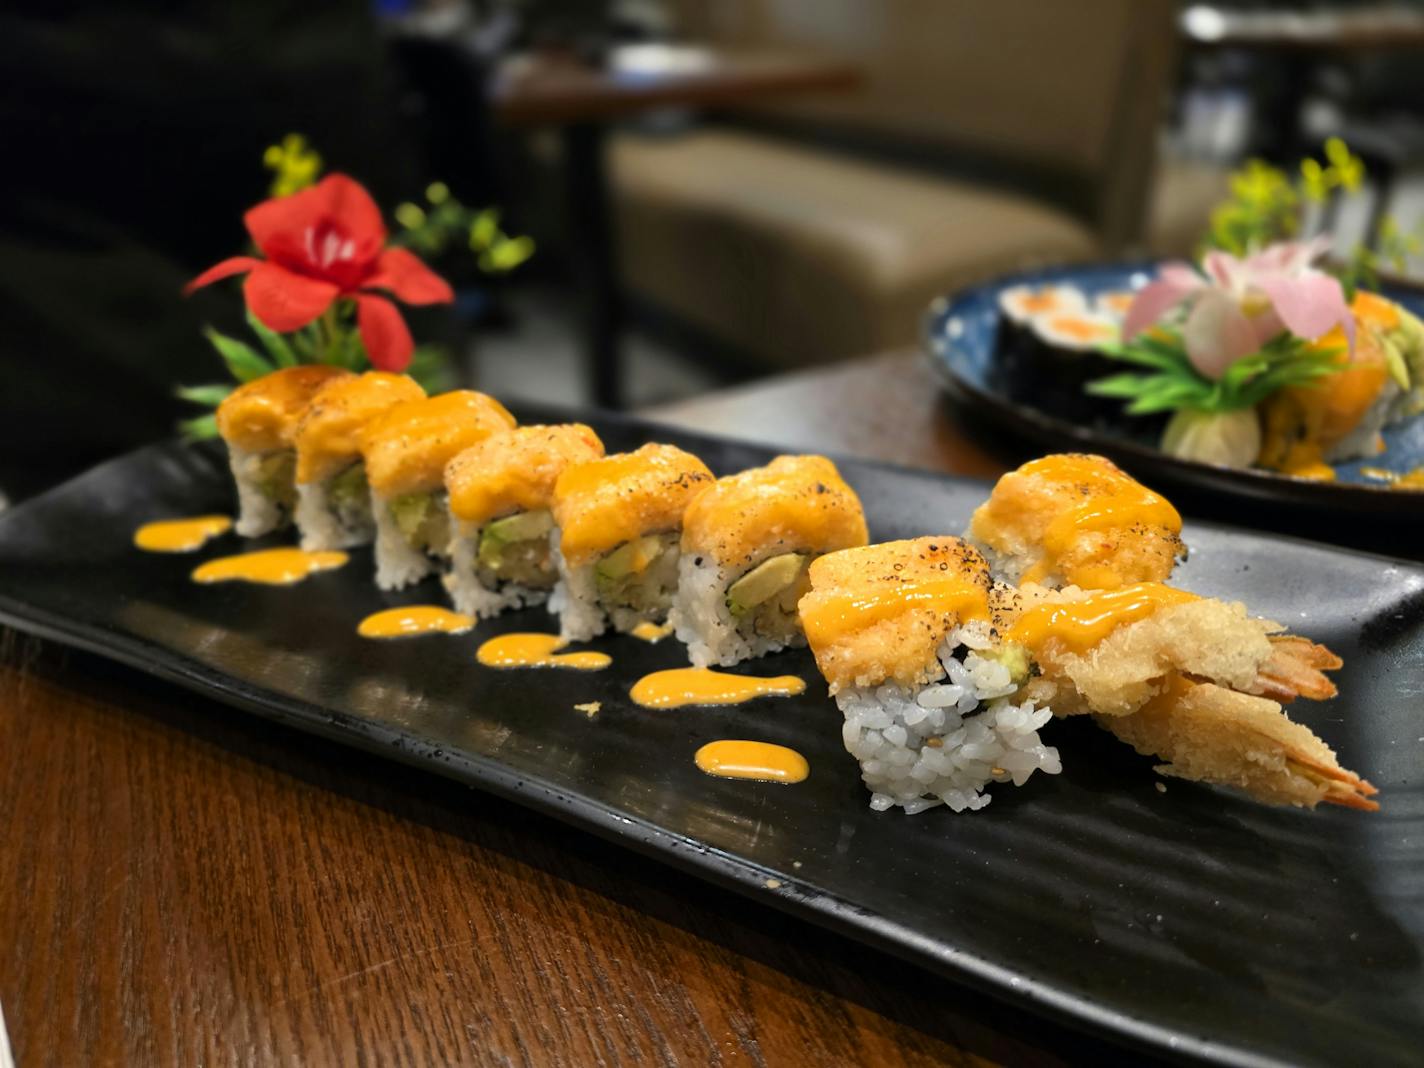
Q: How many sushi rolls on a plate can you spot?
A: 8